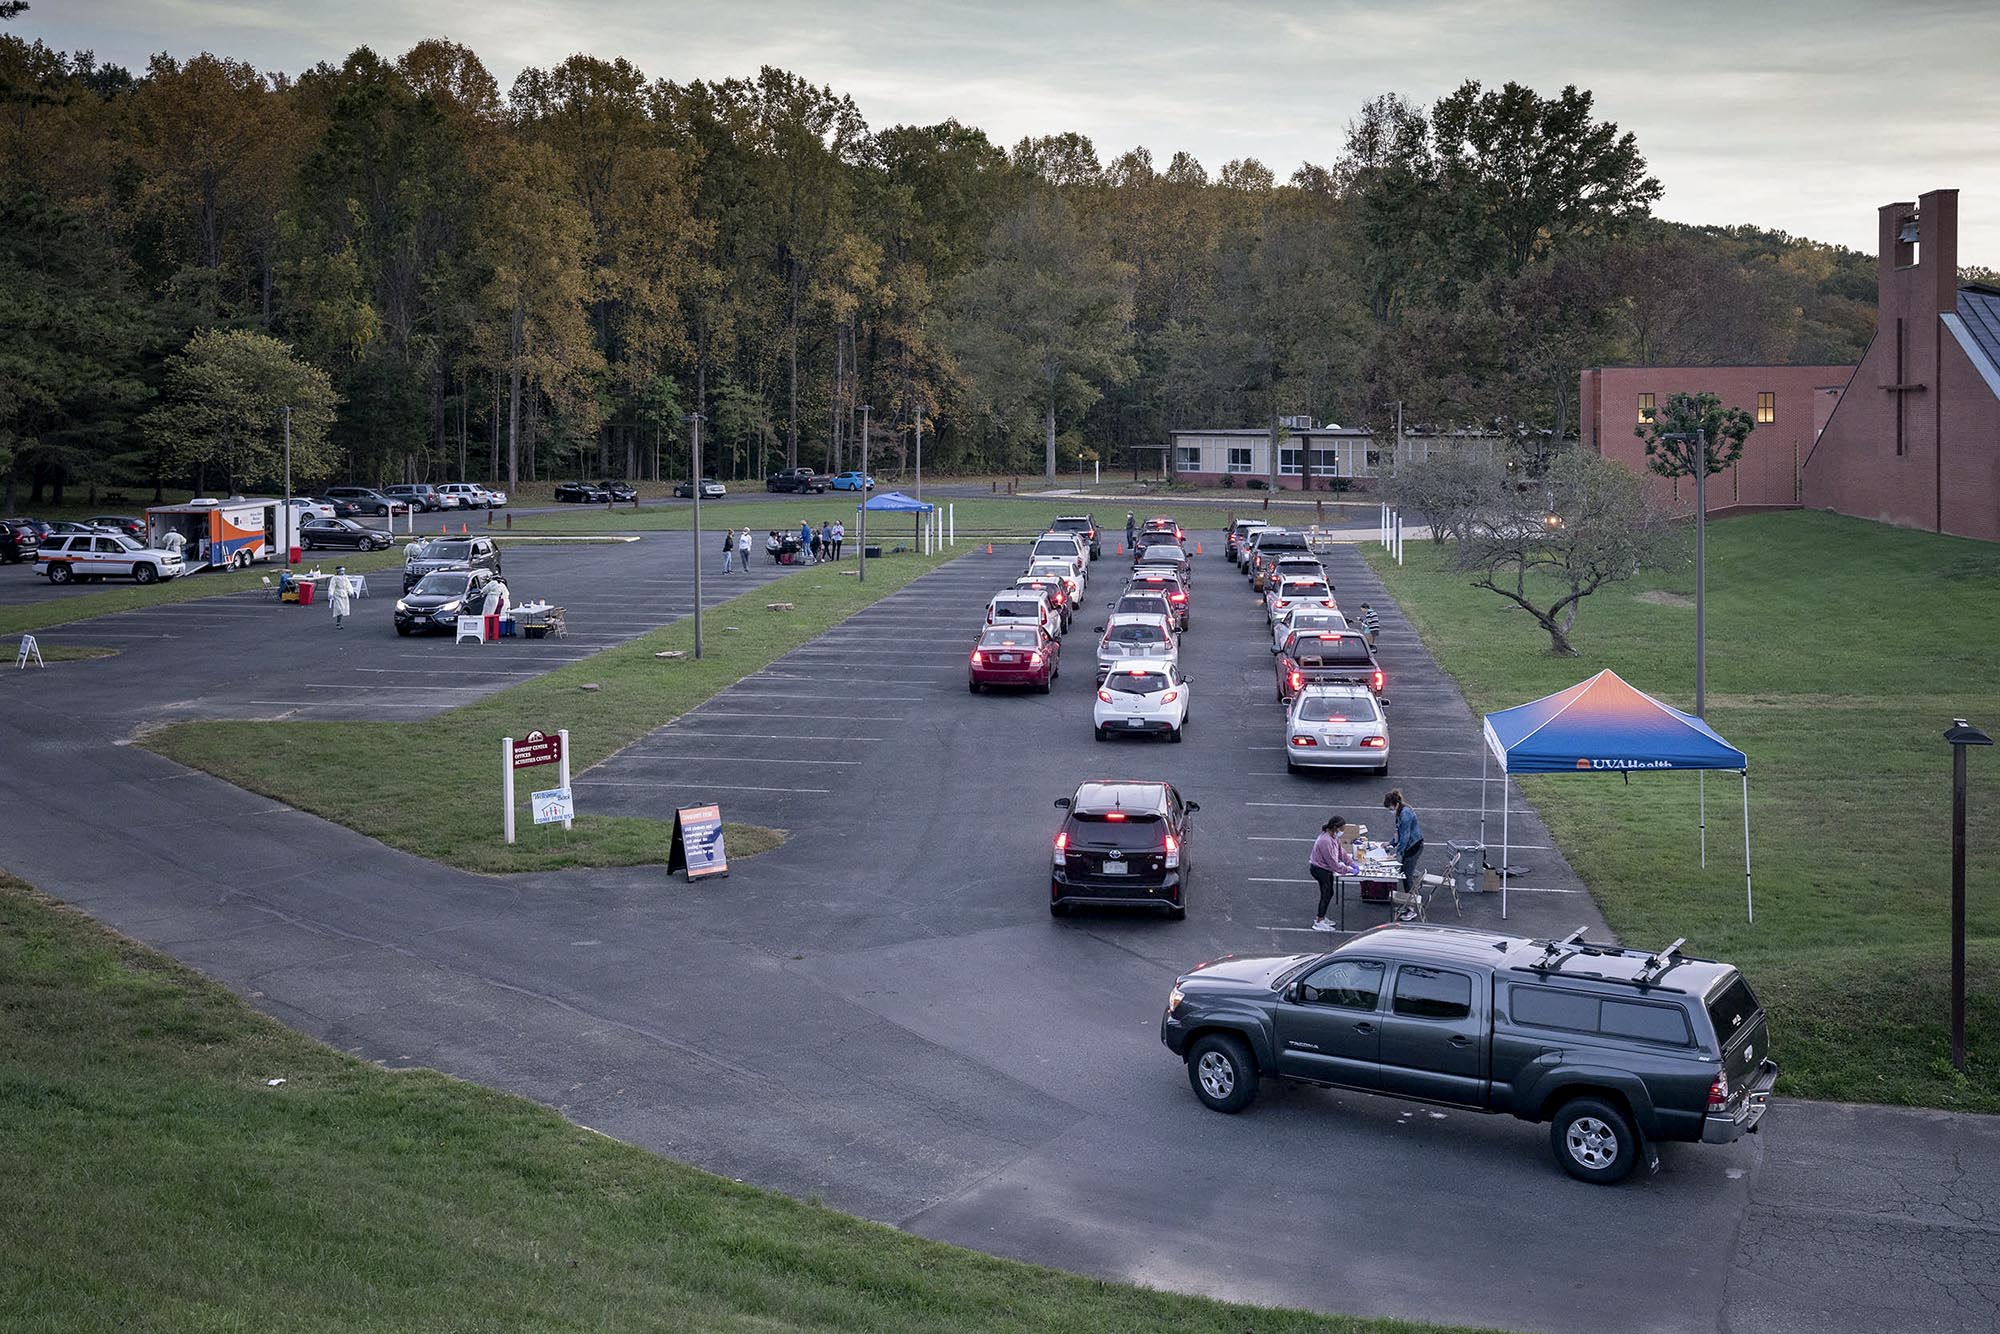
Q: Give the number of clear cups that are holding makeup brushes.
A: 0